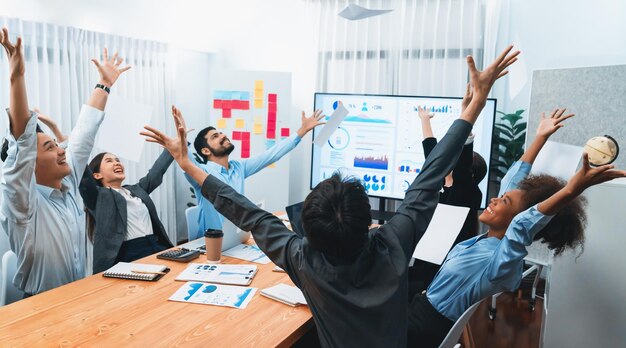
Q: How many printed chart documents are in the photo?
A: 3